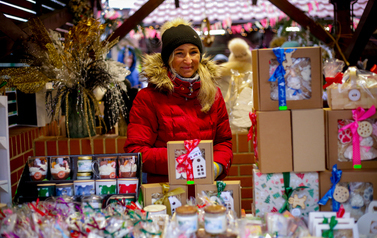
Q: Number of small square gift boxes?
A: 3